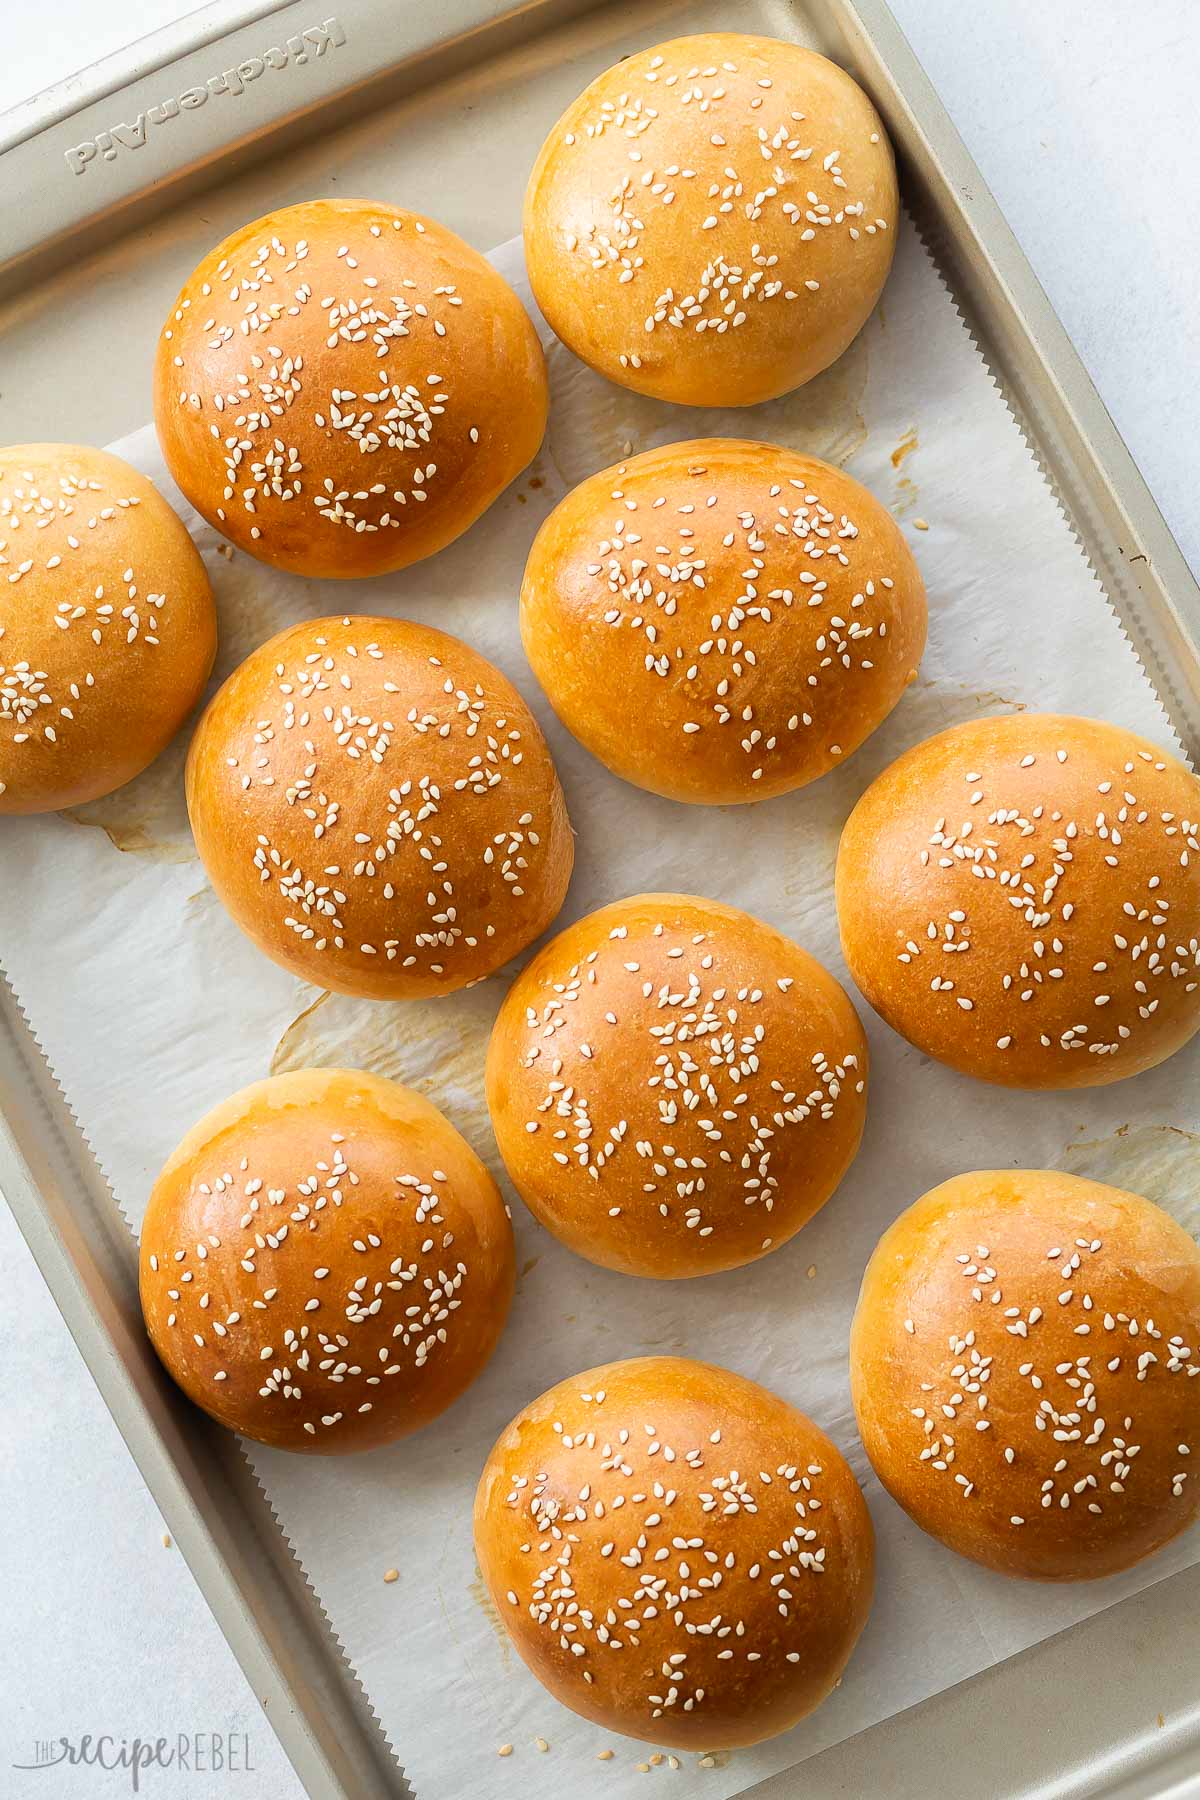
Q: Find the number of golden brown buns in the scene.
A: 10